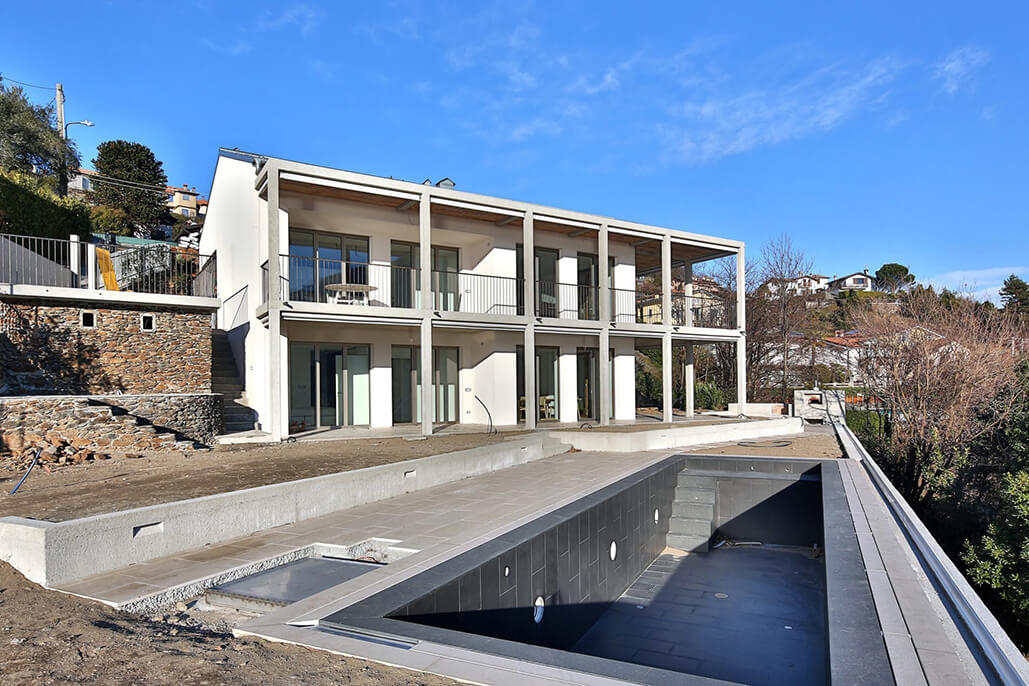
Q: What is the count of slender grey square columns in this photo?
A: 7